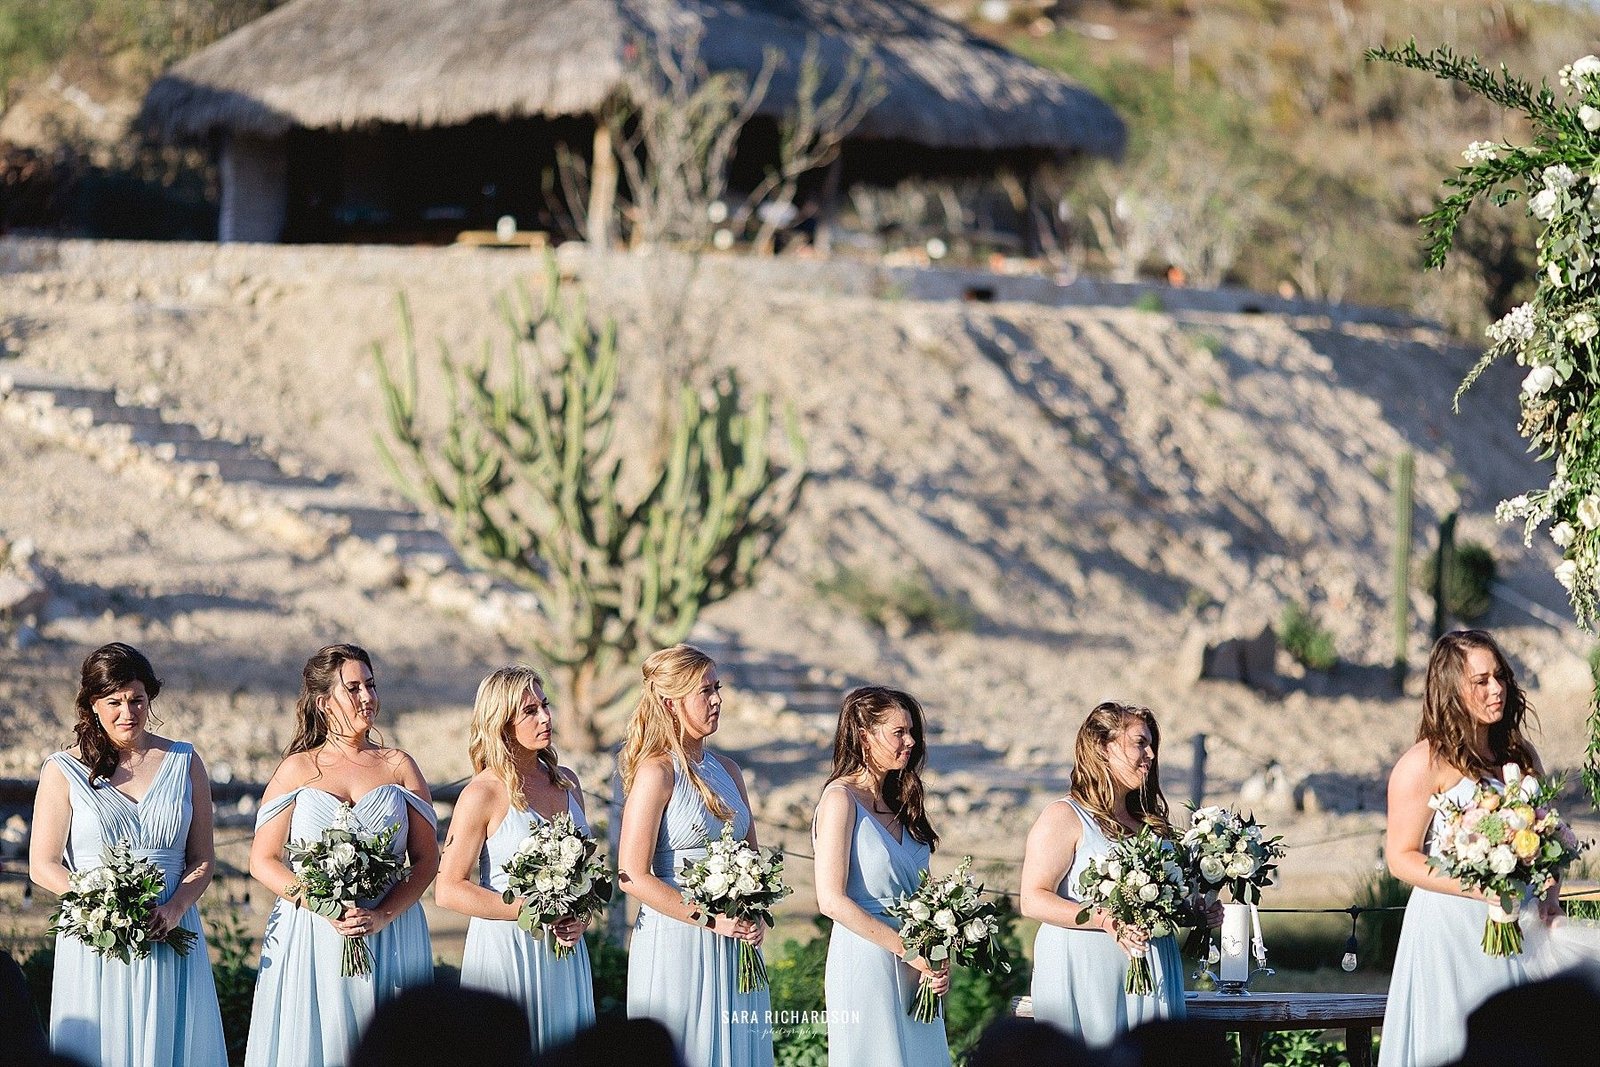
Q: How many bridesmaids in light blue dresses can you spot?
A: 7